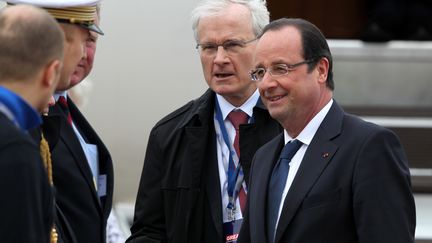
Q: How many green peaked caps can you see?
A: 0